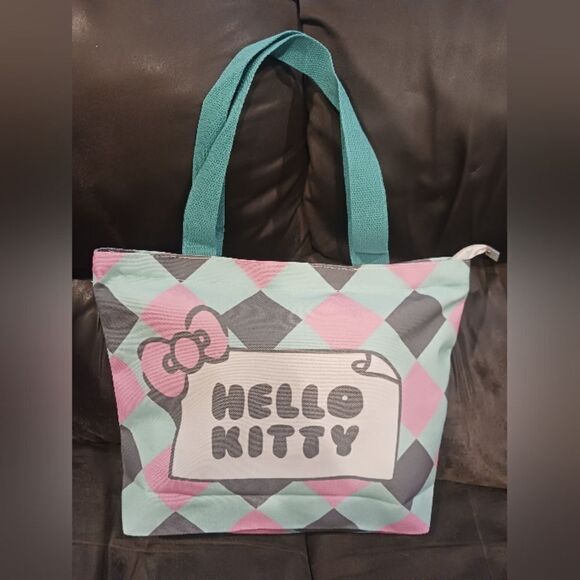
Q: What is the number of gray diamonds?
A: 11